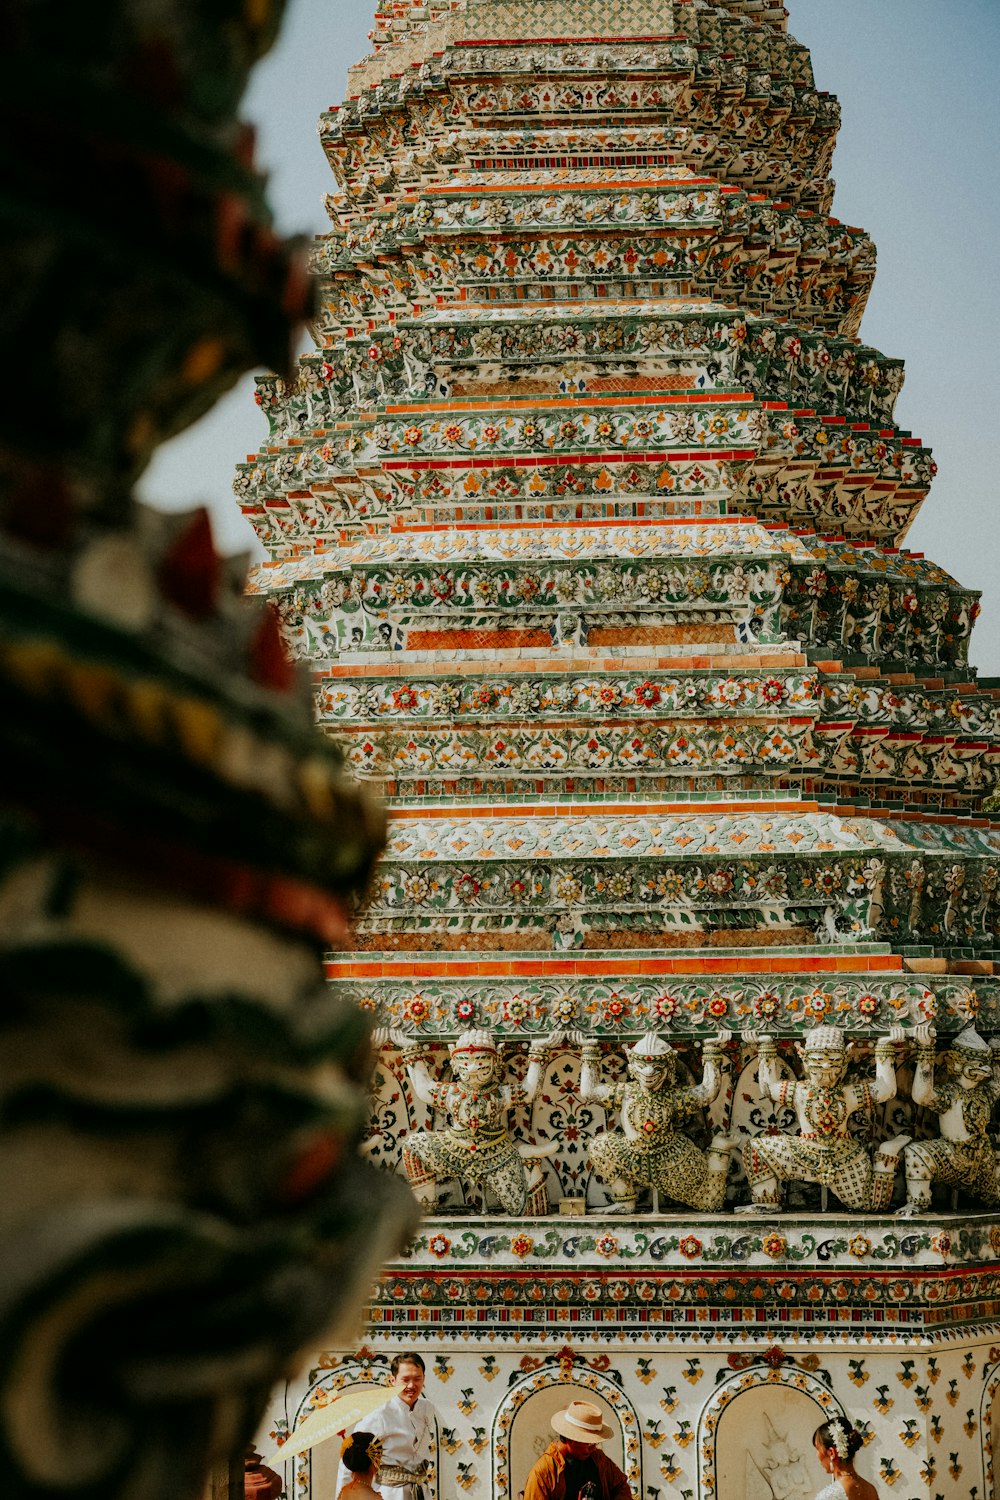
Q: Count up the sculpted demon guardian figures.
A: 4